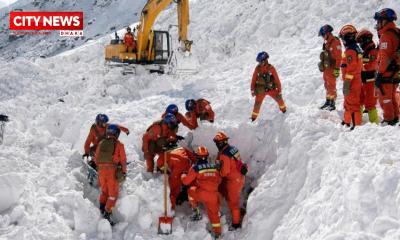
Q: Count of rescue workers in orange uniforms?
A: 14